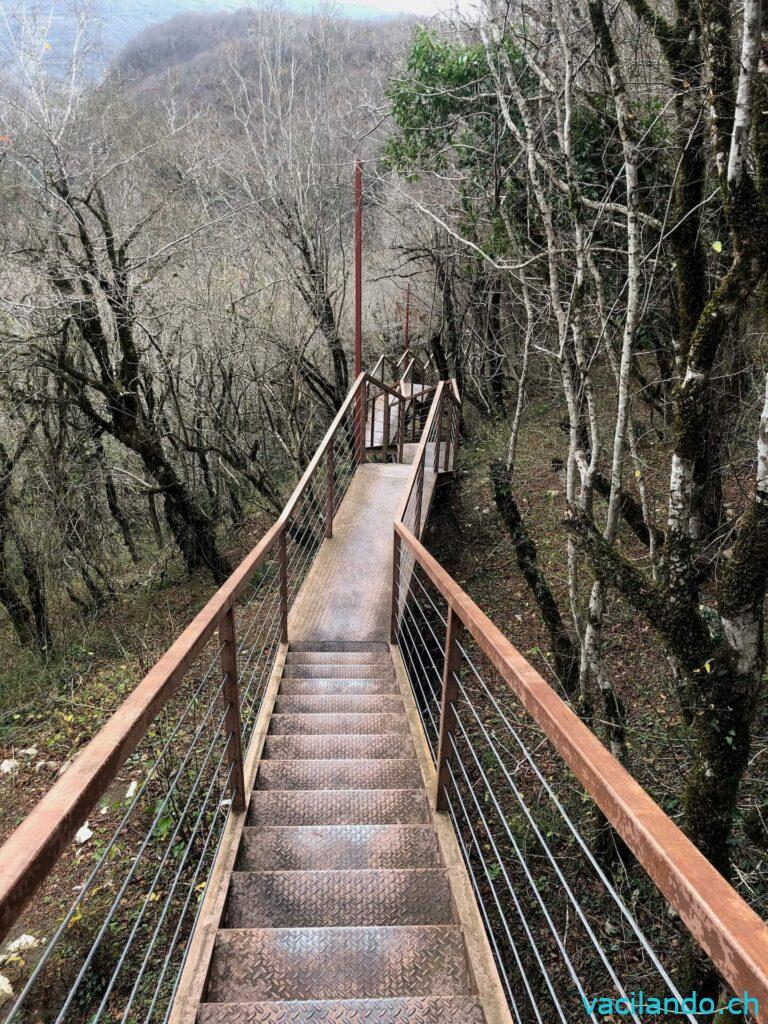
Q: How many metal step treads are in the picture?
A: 13